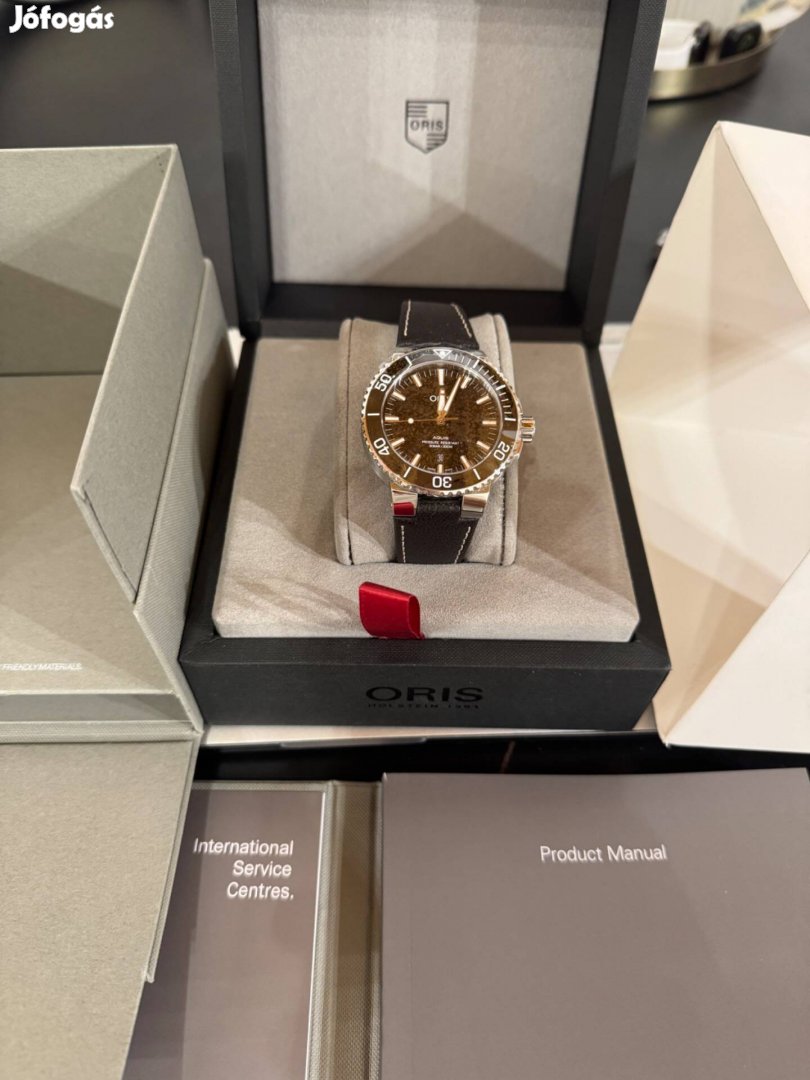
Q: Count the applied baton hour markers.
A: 12